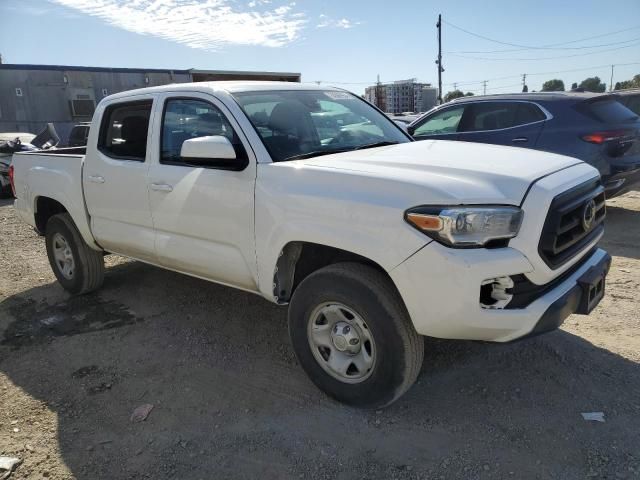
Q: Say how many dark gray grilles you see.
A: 1